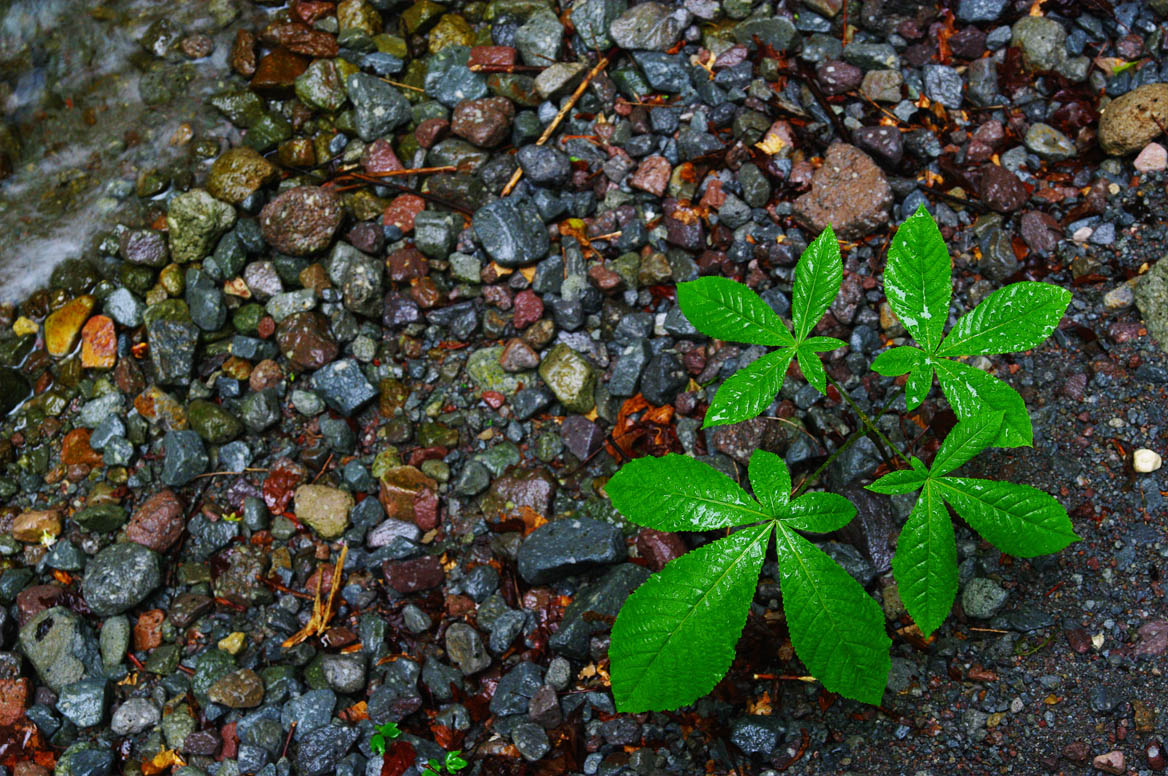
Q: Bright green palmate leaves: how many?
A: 4